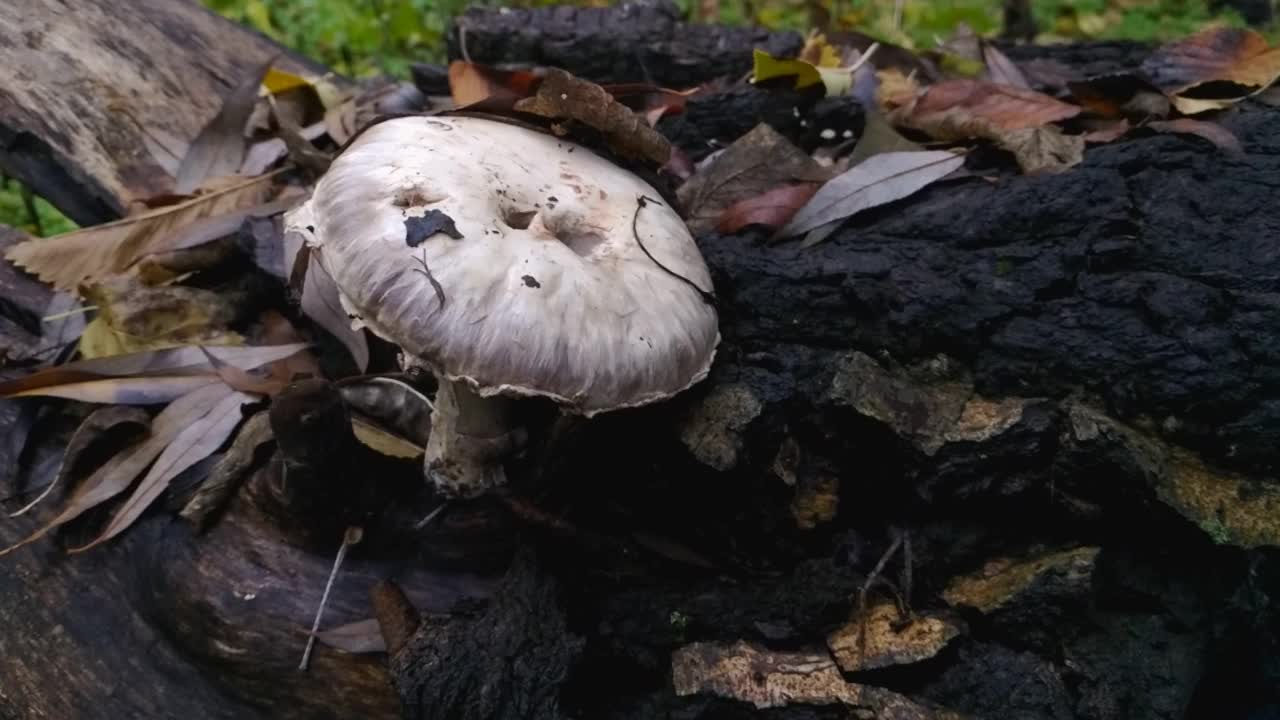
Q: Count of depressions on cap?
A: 3